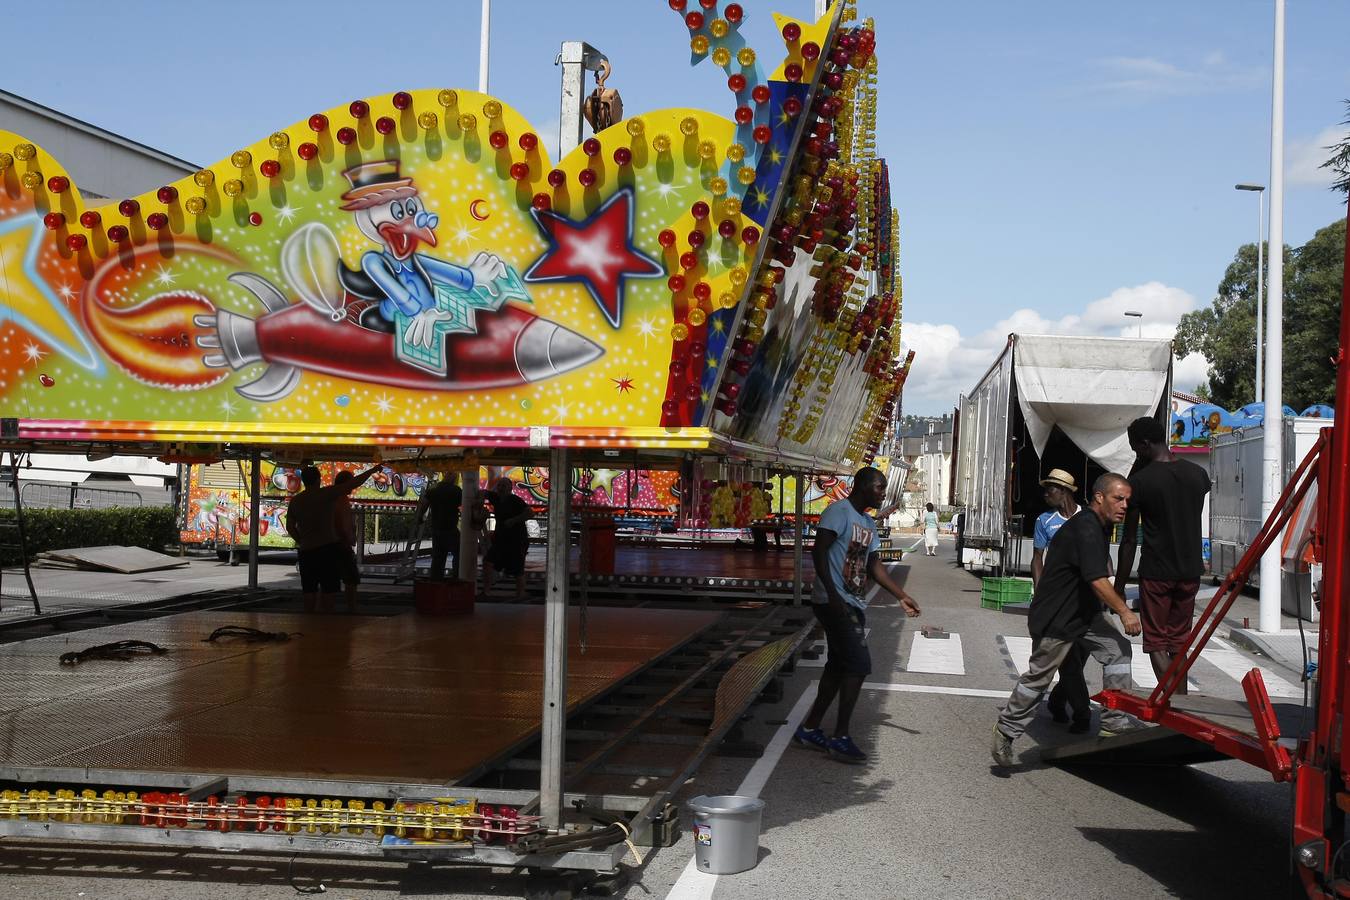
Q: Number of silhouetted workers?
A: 4